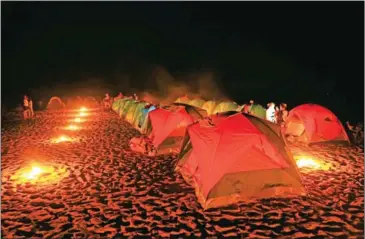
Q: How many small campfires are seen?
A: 7